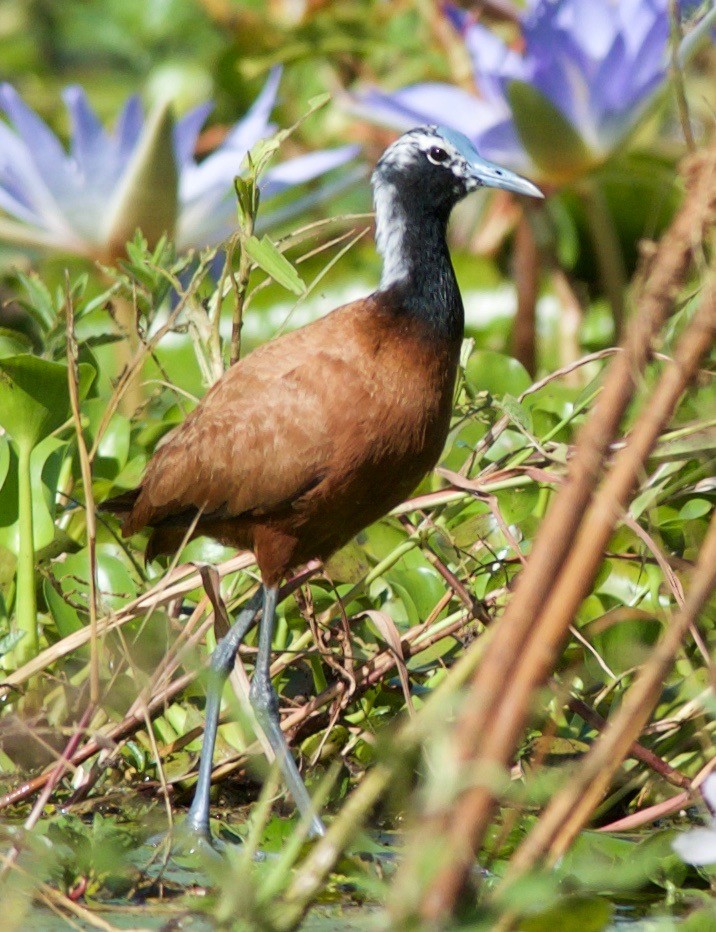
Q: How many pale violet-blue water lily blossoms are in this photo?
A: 2